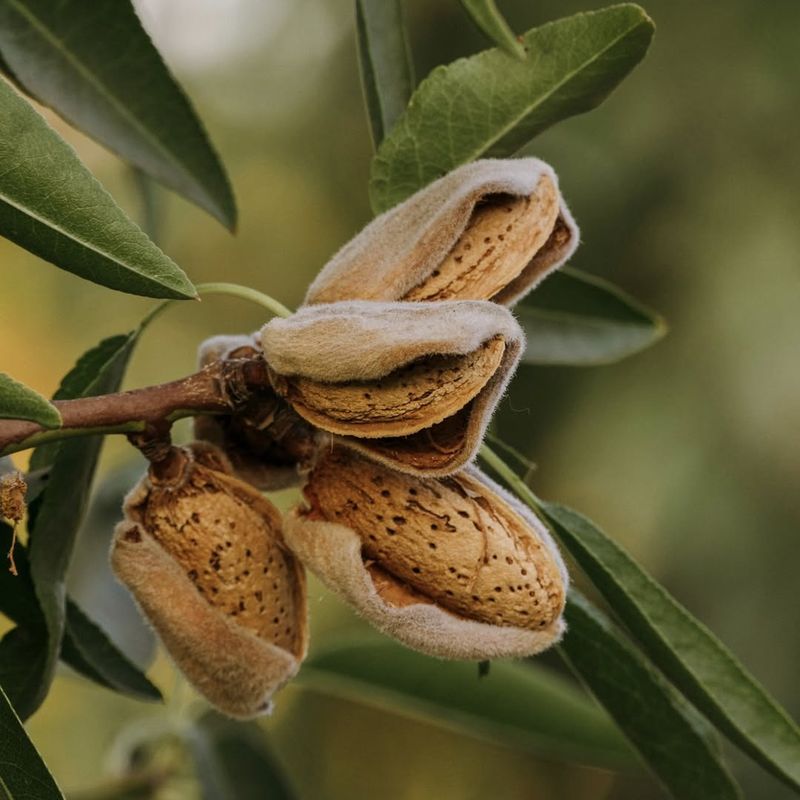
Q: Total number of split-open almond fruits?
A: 4